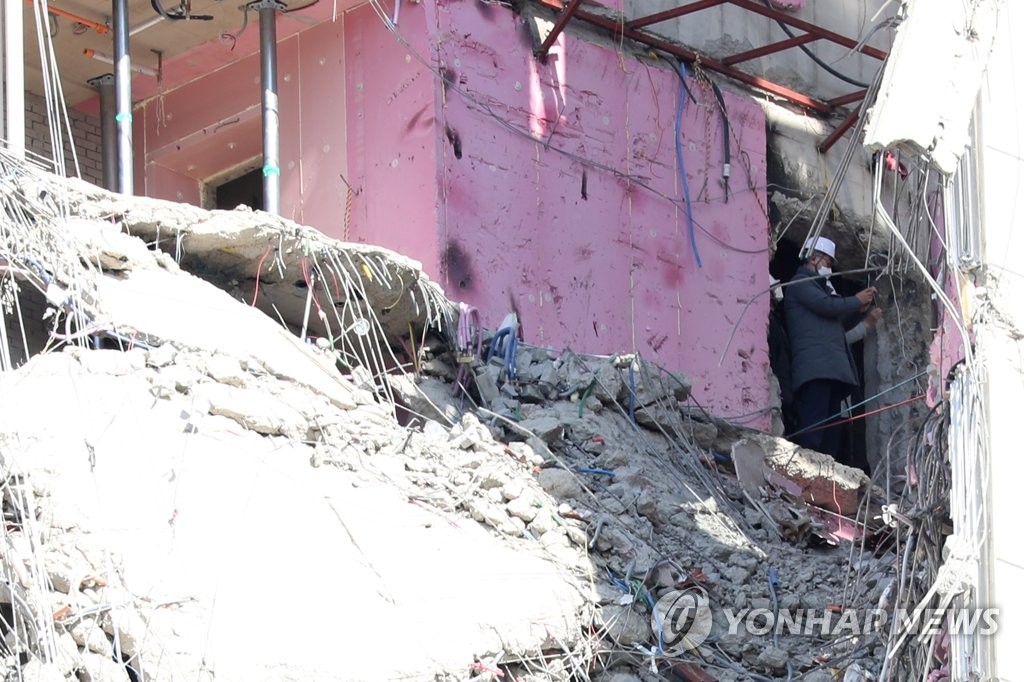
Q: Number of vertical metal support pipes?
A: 3